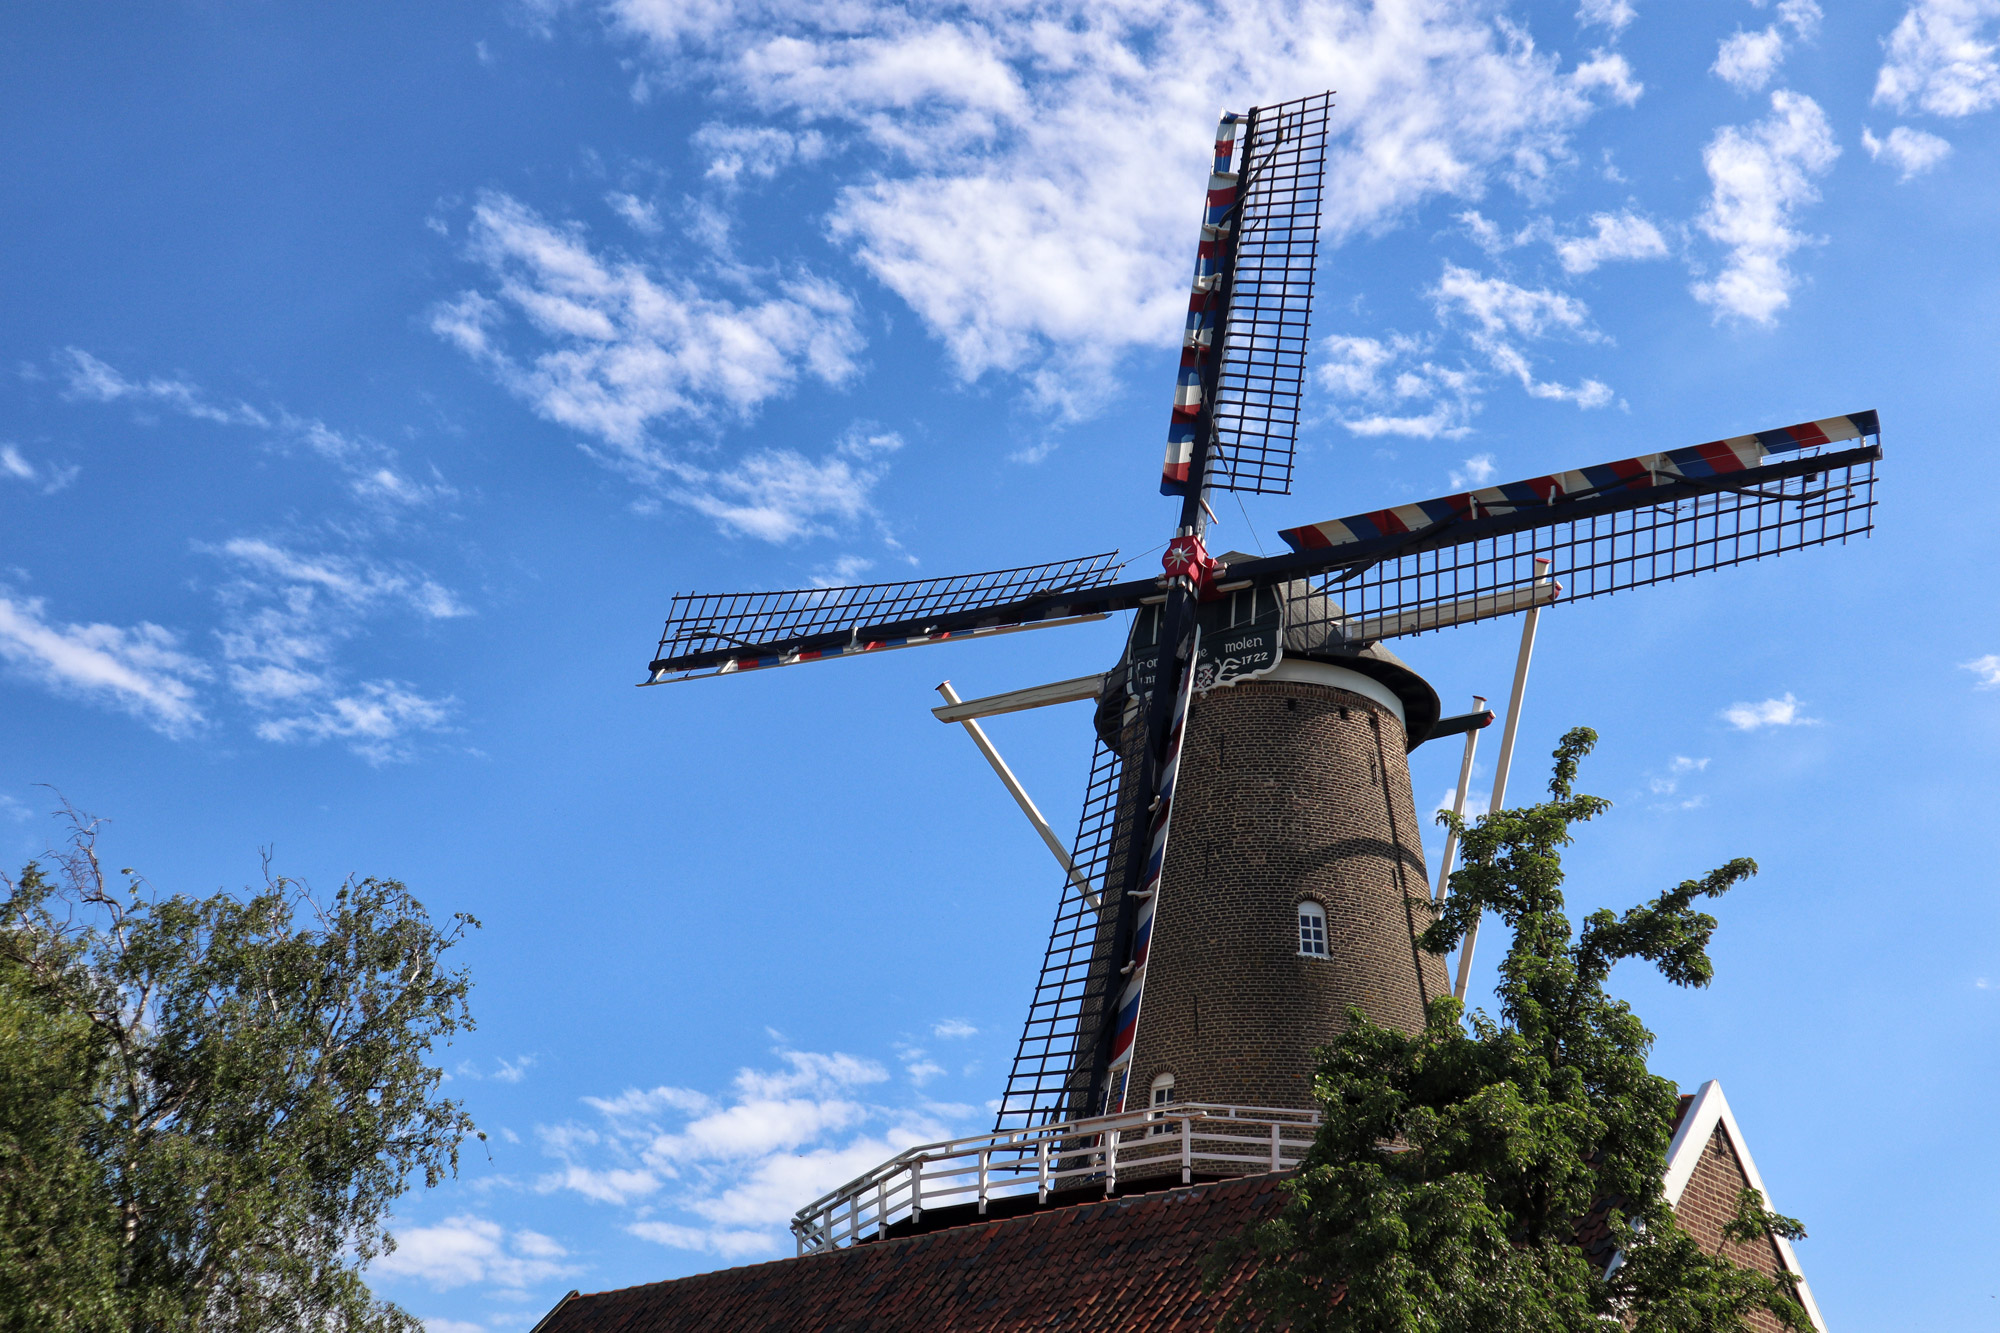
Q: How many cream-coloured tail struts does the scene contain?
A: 3